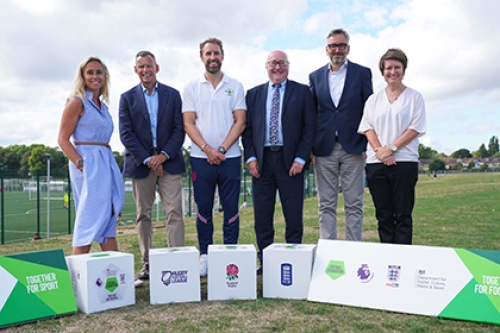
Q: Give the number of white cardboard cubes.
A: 4